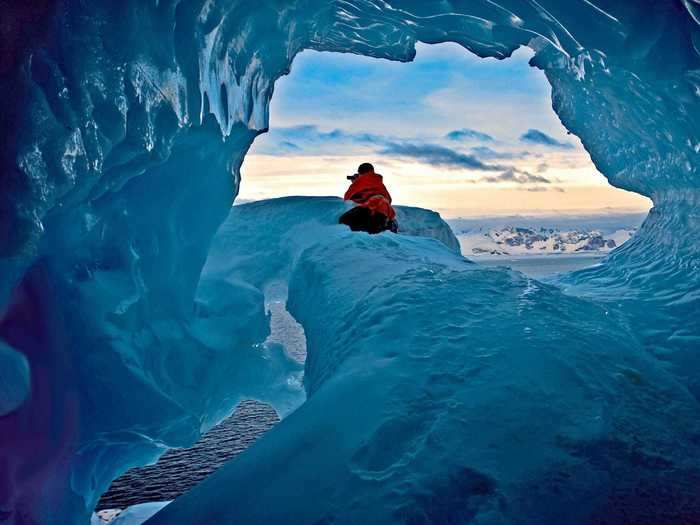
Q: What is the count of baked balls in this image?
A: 0